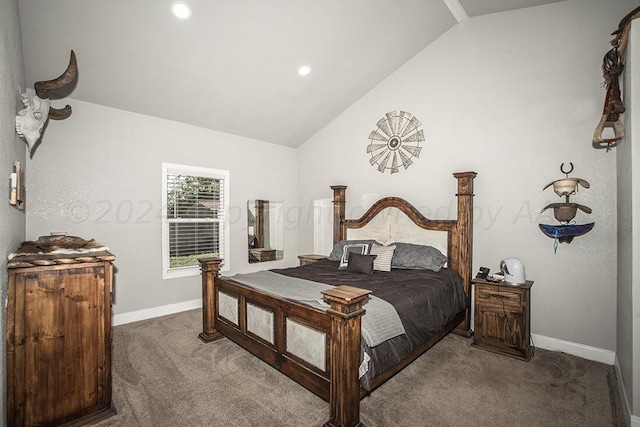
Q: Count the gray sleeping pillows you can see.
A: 2